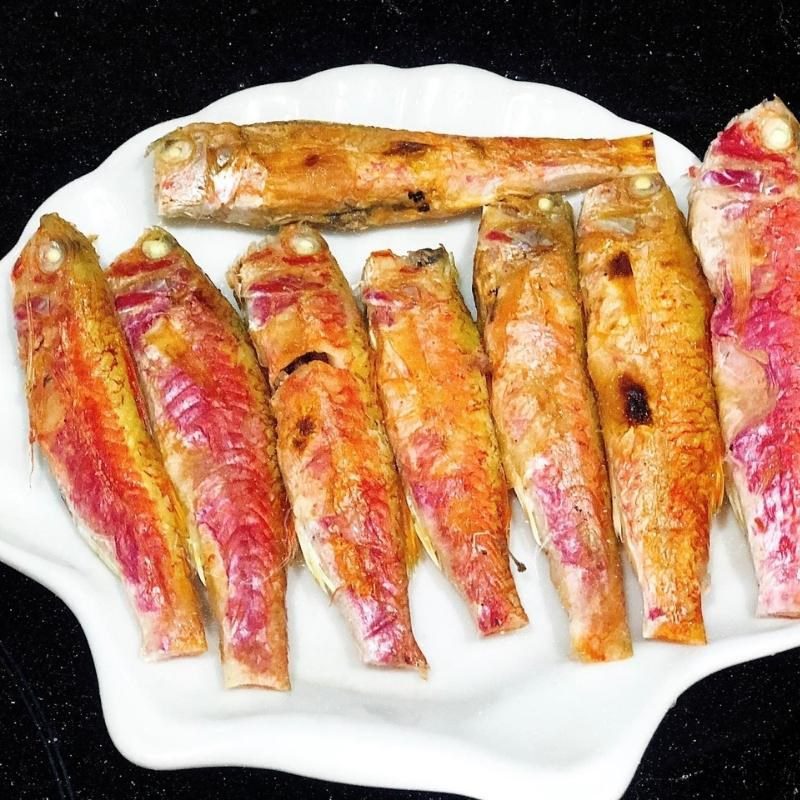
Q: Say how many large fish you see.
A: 8